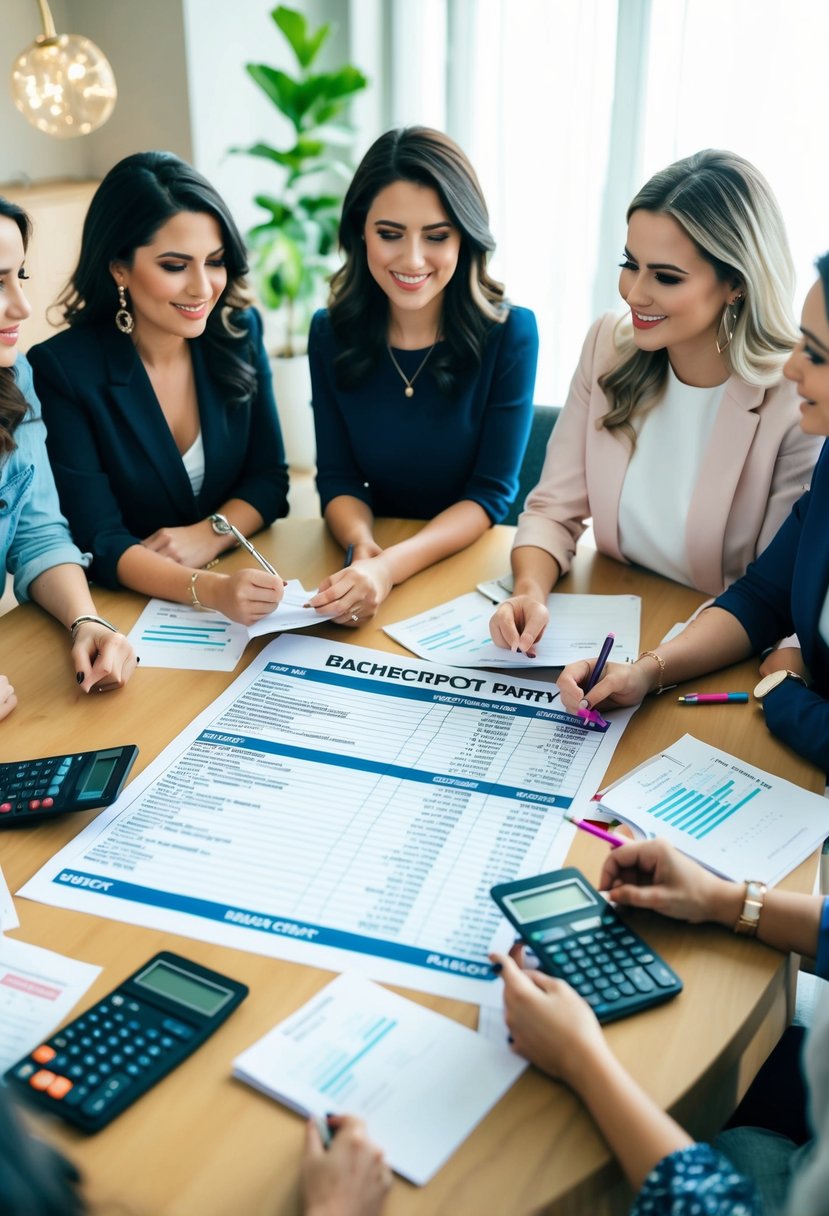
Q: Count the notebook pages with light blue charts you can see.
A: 4